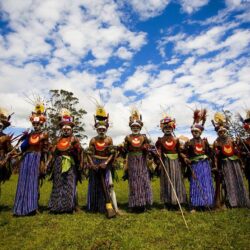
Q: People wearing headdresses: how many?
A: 9